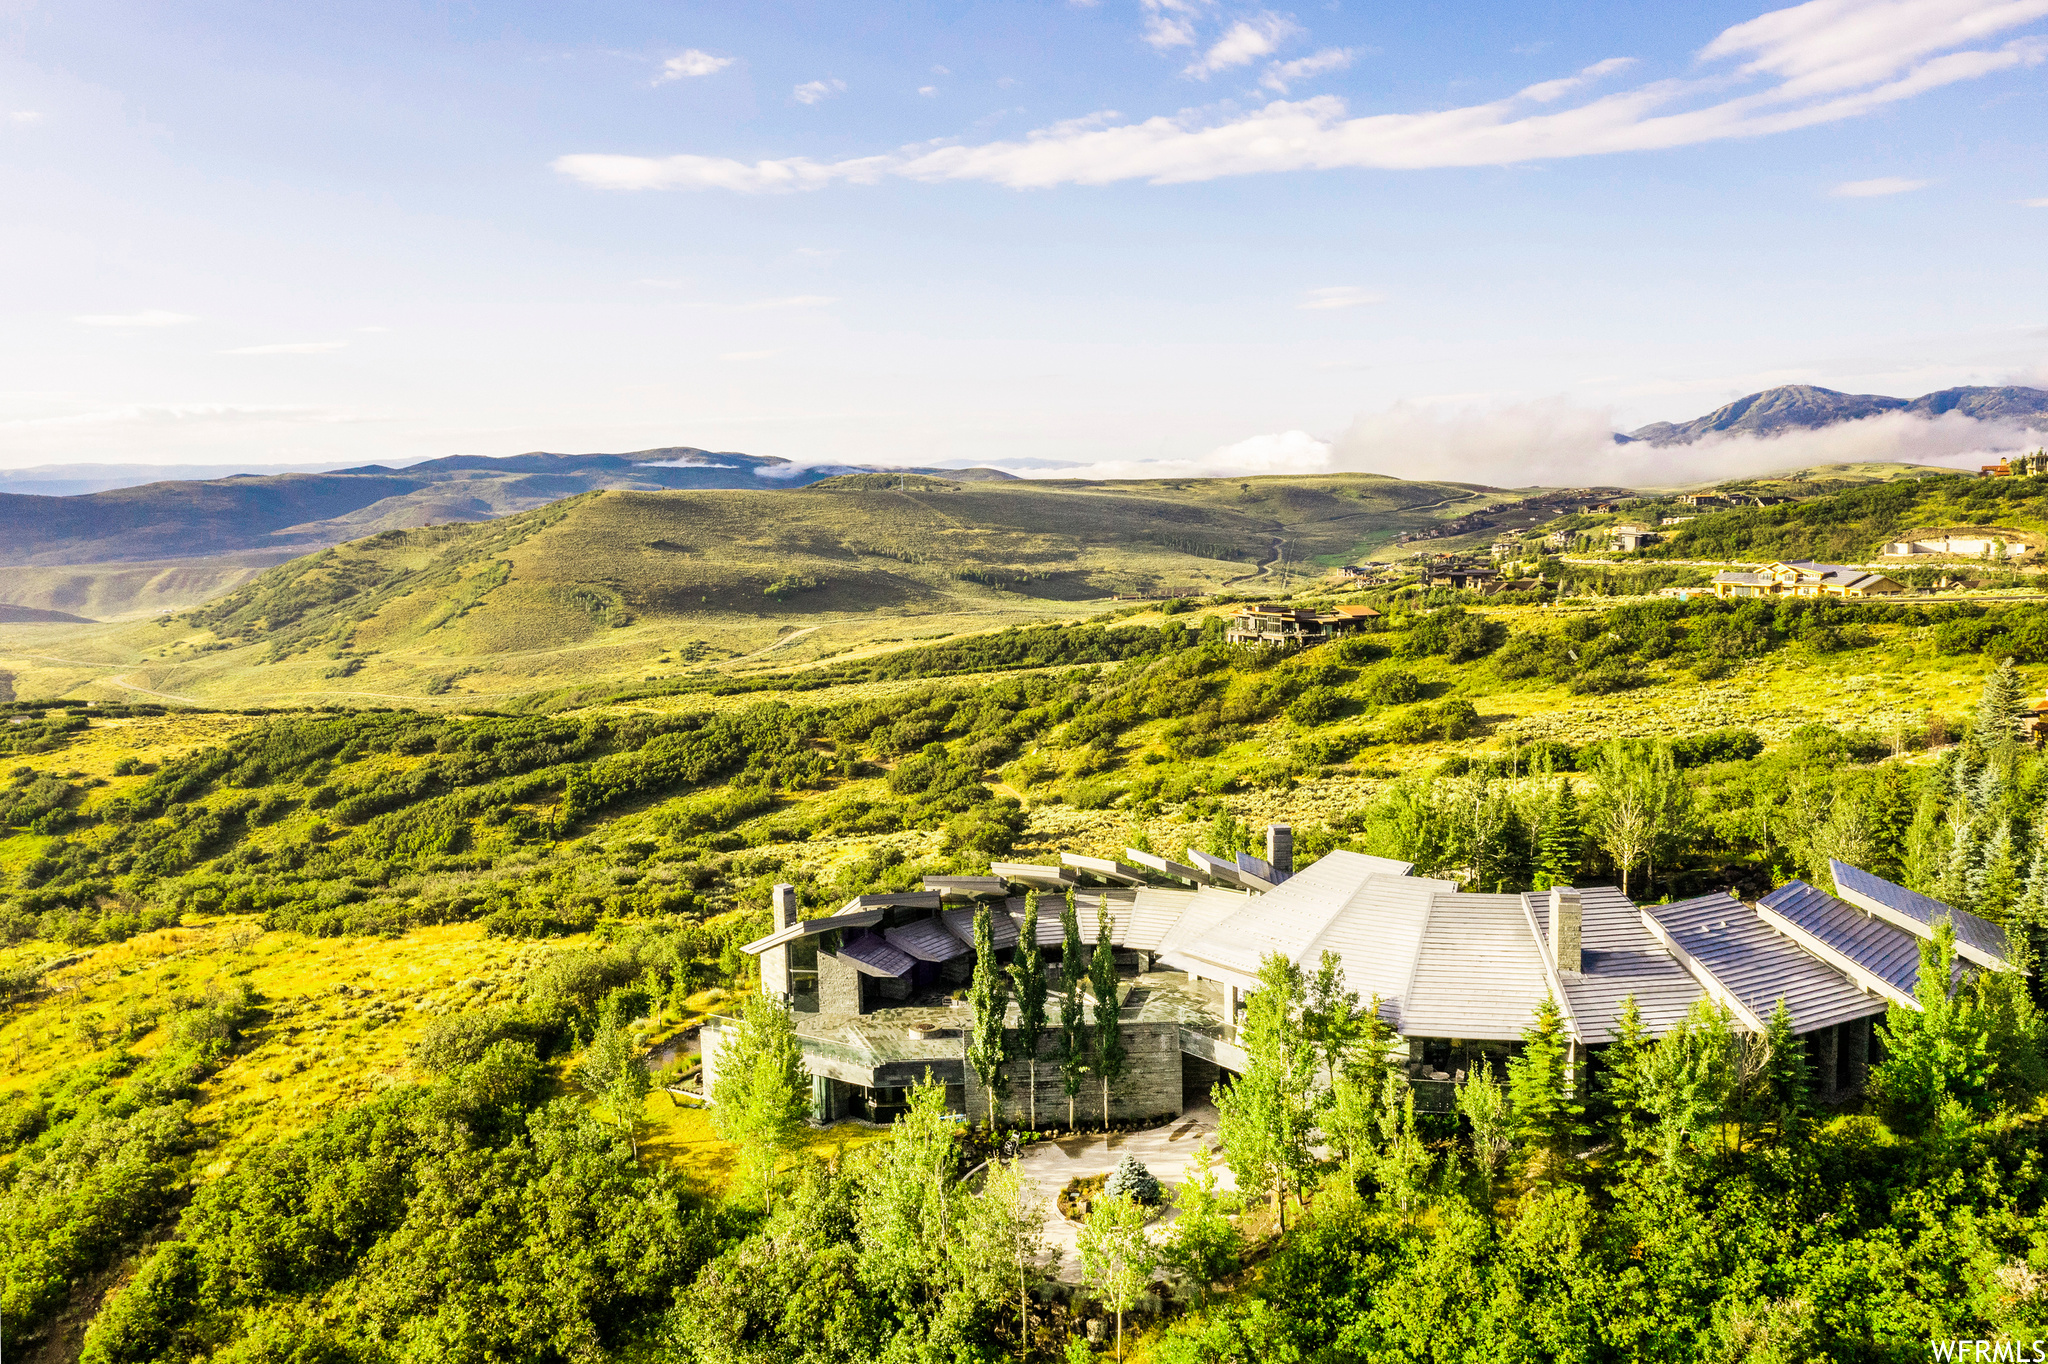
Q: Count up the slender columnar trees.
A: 4